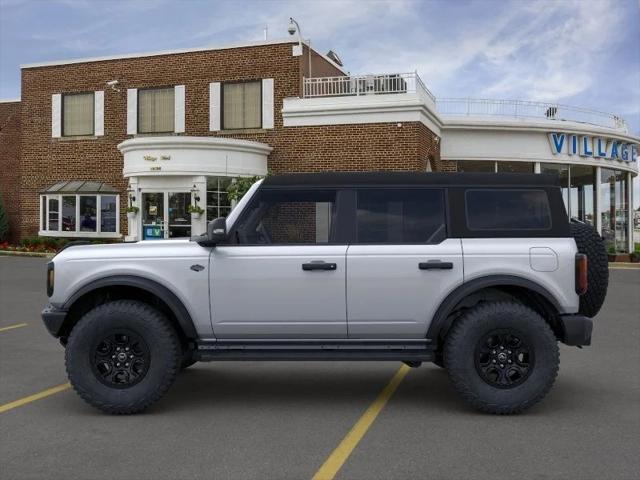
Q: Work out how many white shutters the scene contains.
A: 6